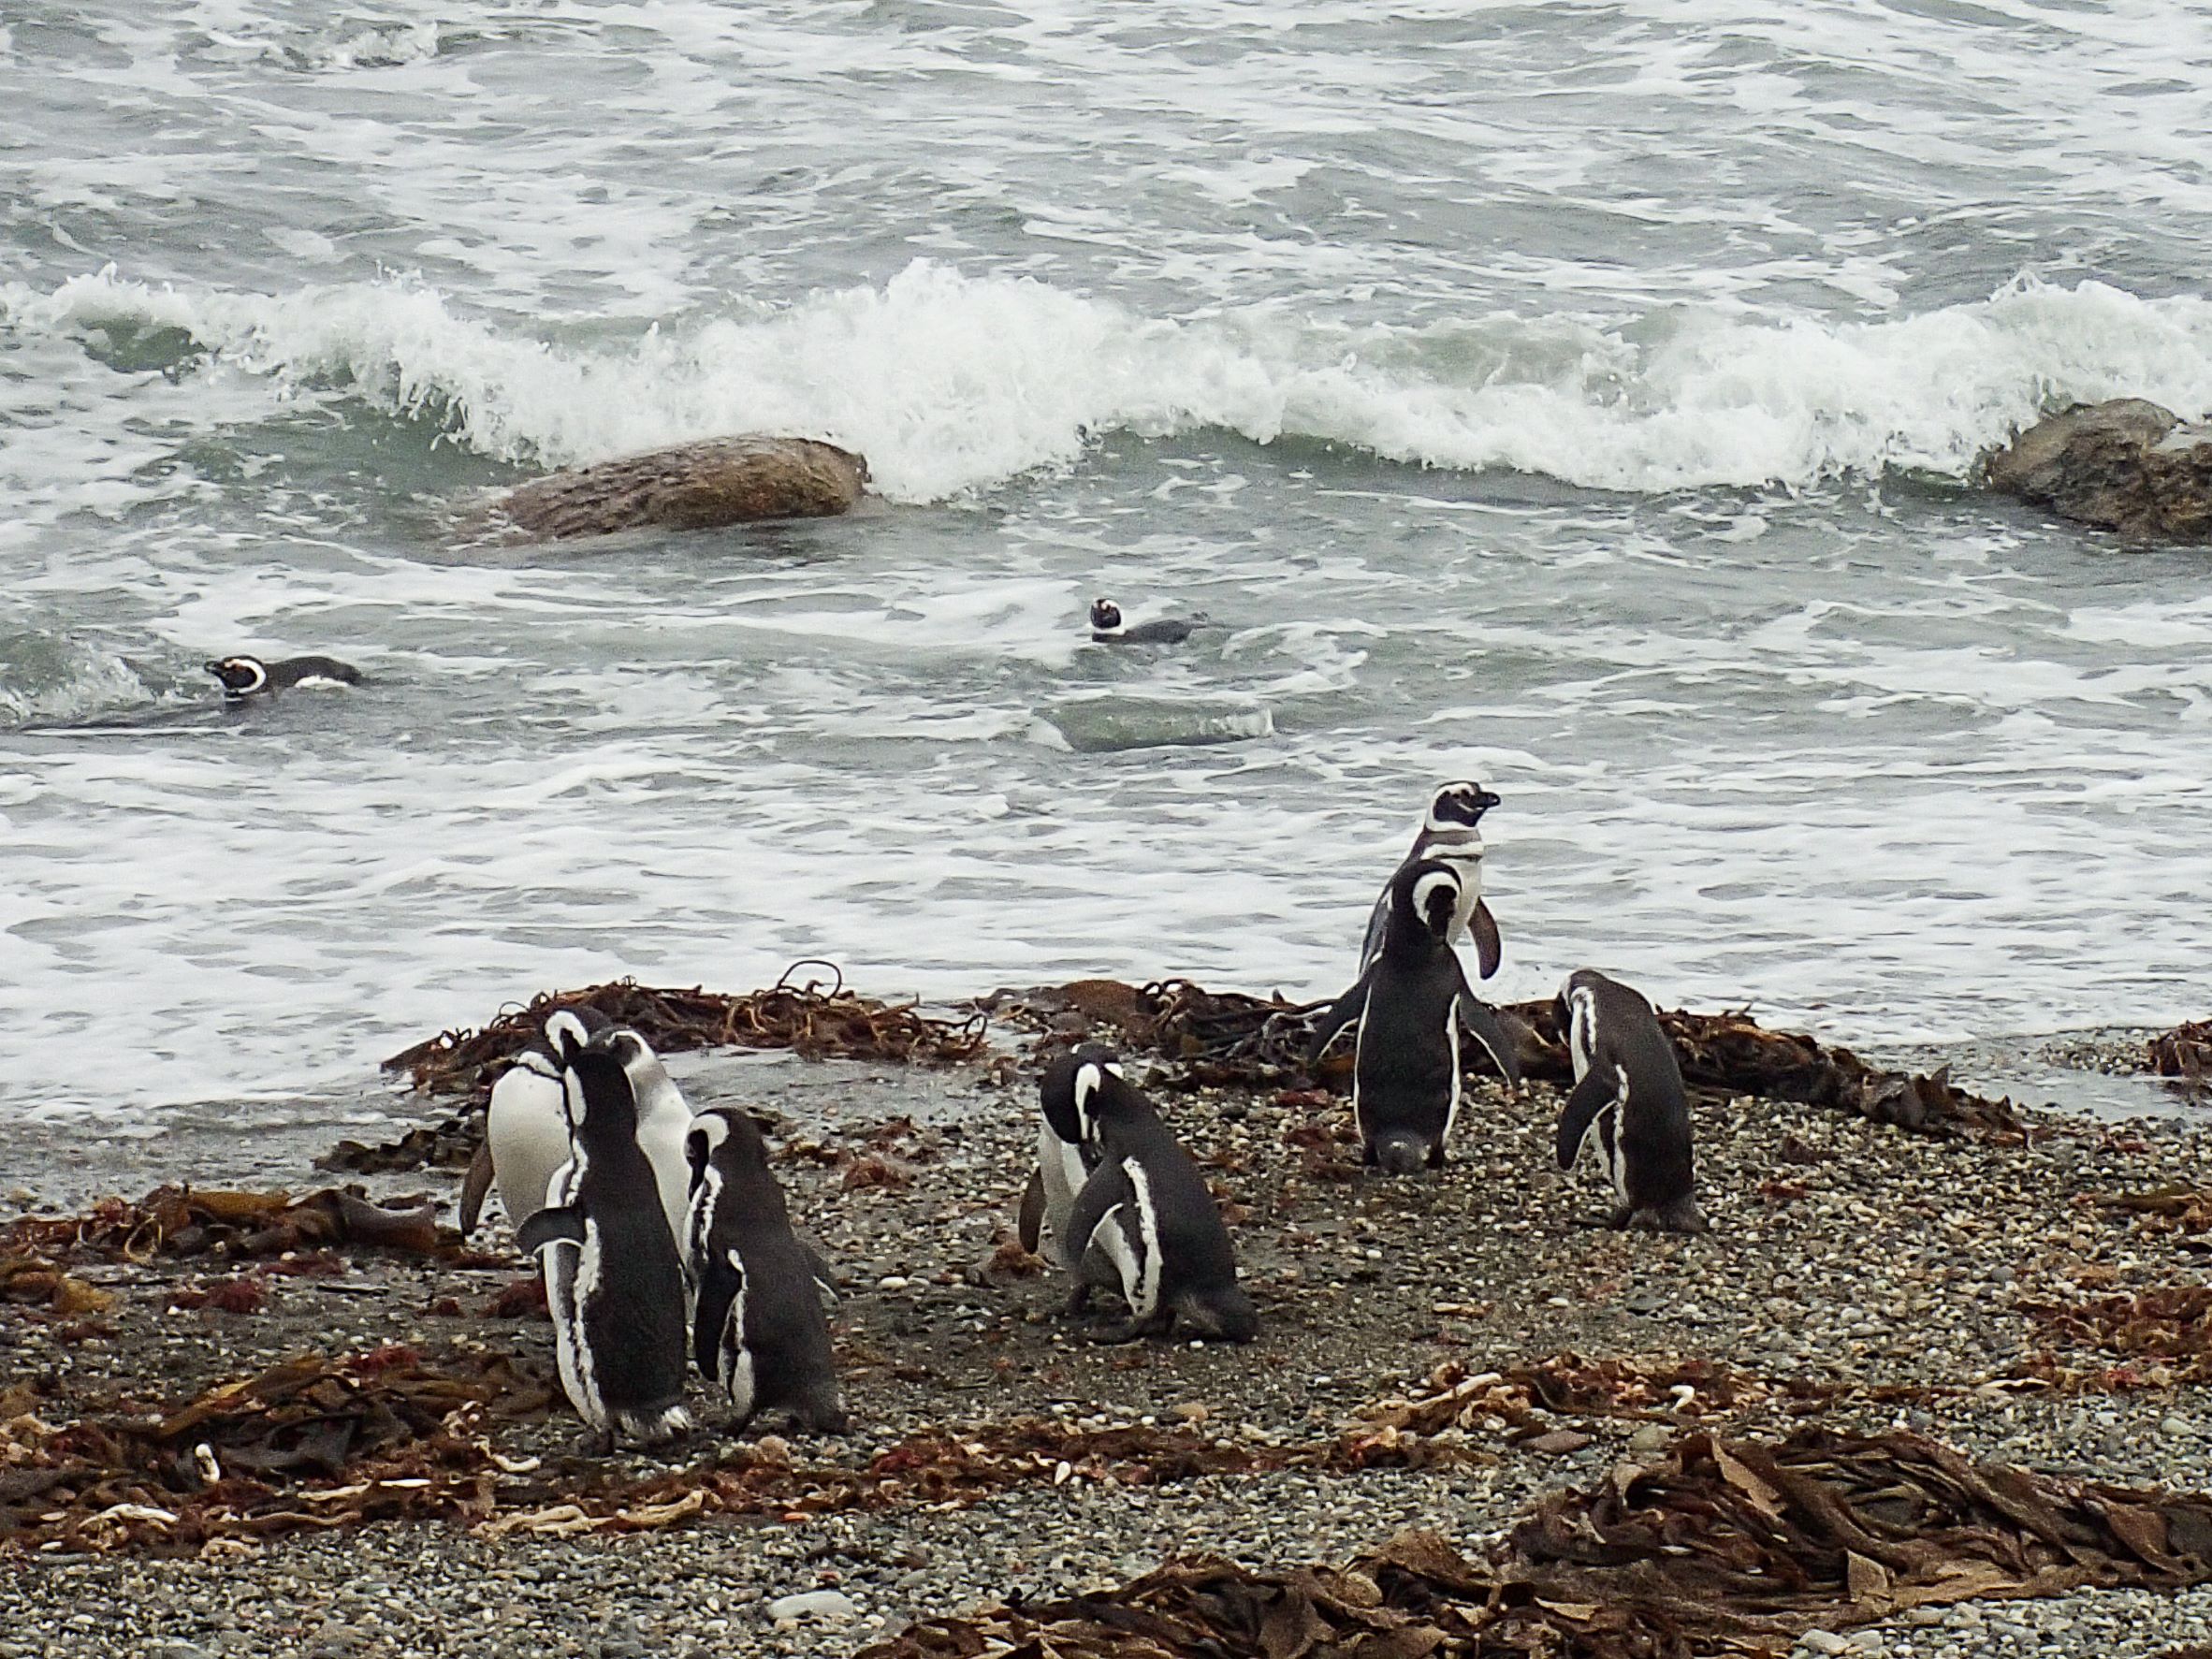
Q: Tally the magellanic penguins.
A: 11